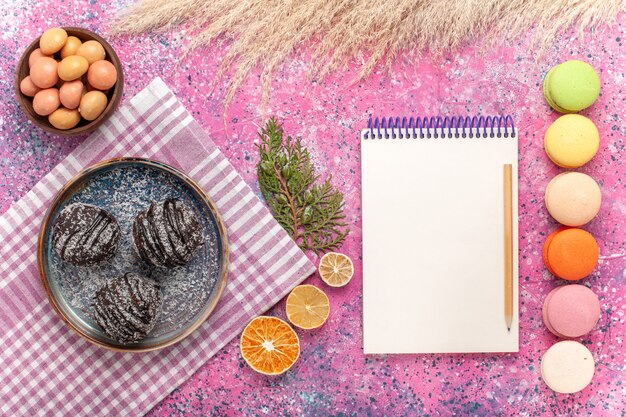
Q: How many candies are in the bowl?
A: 12